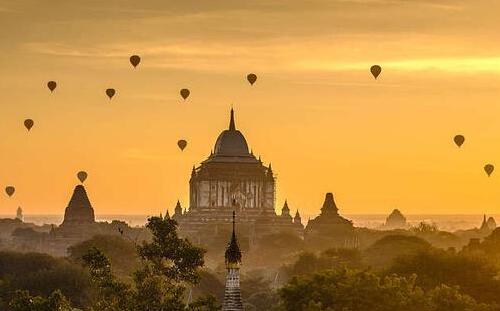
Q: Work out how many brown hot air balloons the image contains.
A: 12